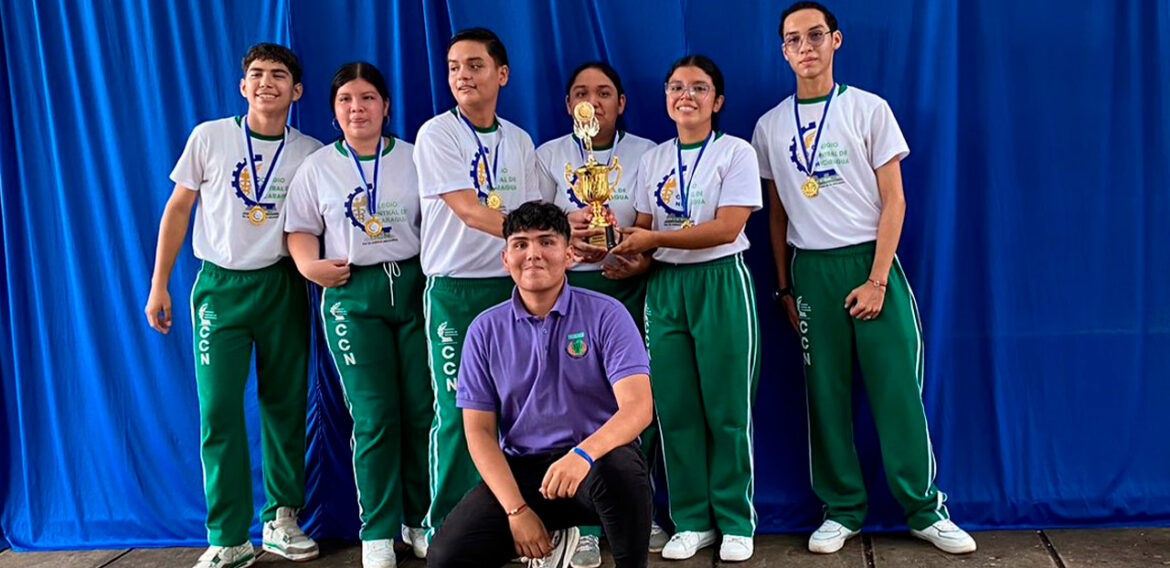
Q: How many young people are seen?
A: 7